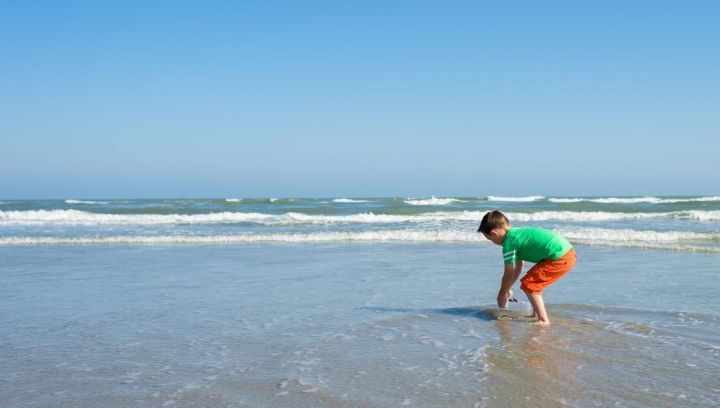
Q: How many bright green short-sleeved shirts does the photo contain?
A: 1